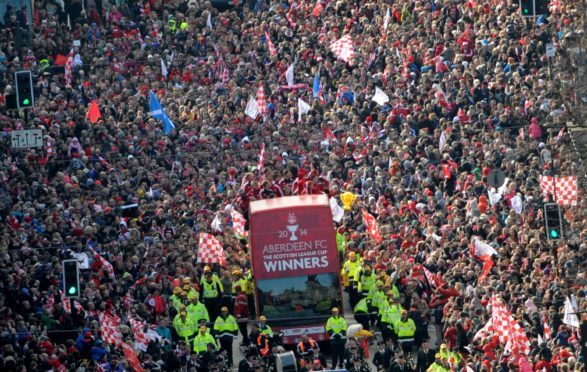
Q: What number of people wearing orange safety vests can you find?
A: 2